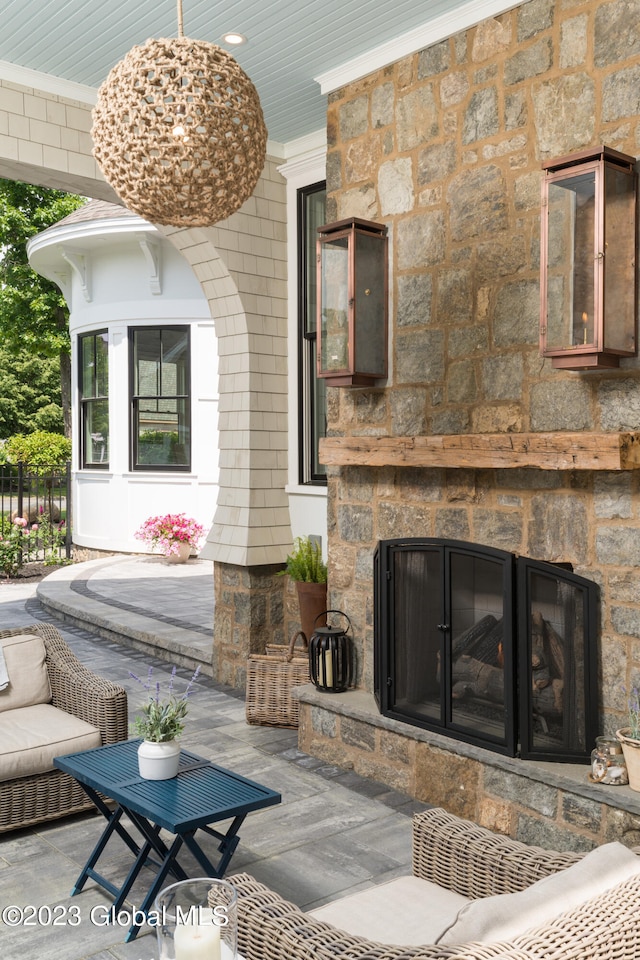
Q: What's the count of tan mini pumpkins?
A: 0